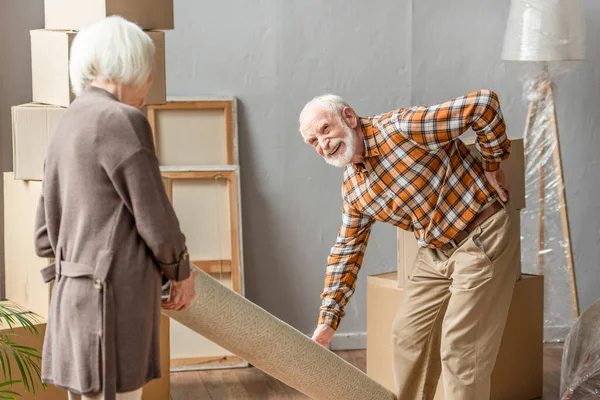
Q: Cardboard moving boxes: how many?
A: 8